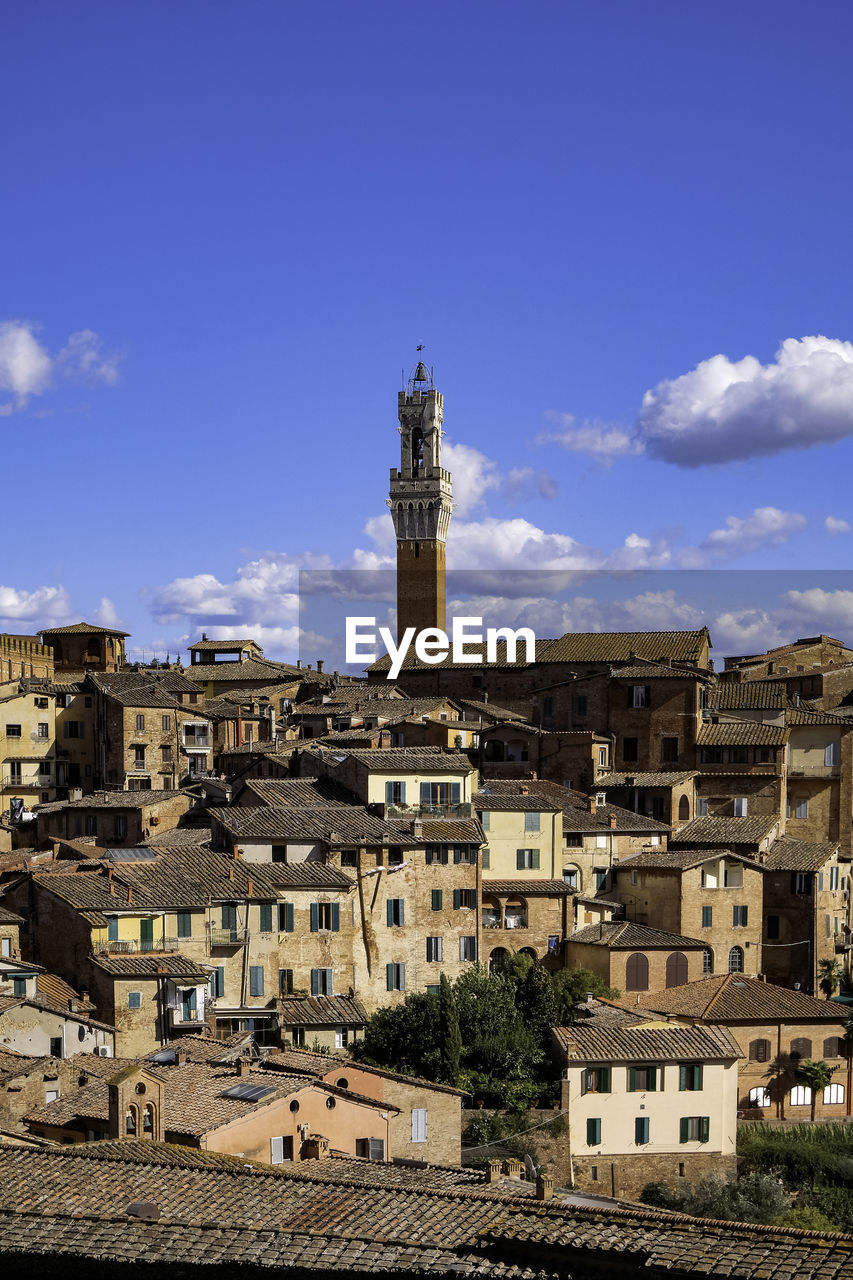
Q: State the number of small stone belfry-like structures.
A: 1